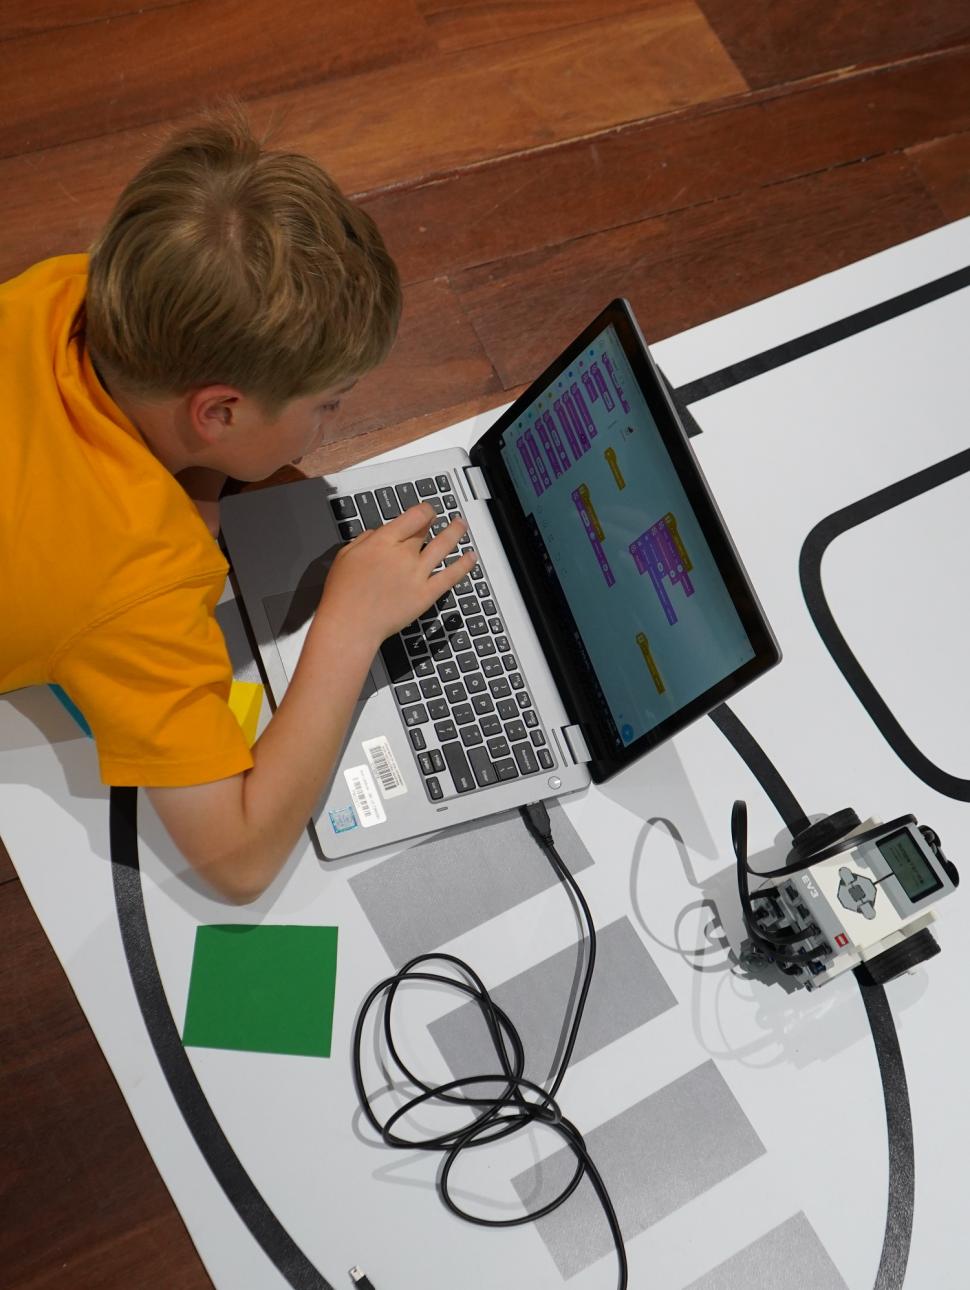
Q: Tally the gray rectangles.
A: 4